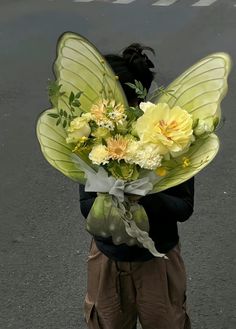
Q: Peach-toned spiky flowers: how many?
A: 2